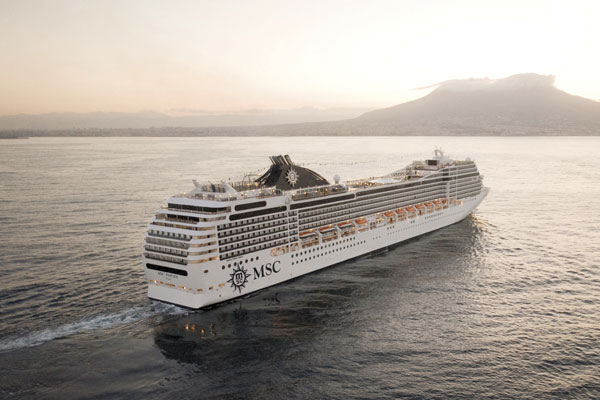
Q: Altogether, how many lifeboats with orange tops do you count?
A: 11